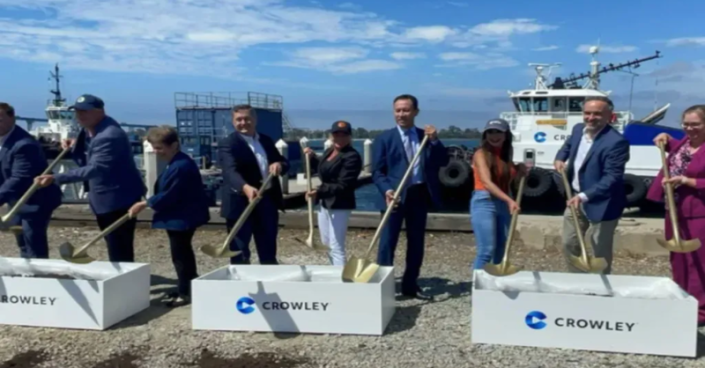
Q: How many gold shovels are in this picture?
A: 8